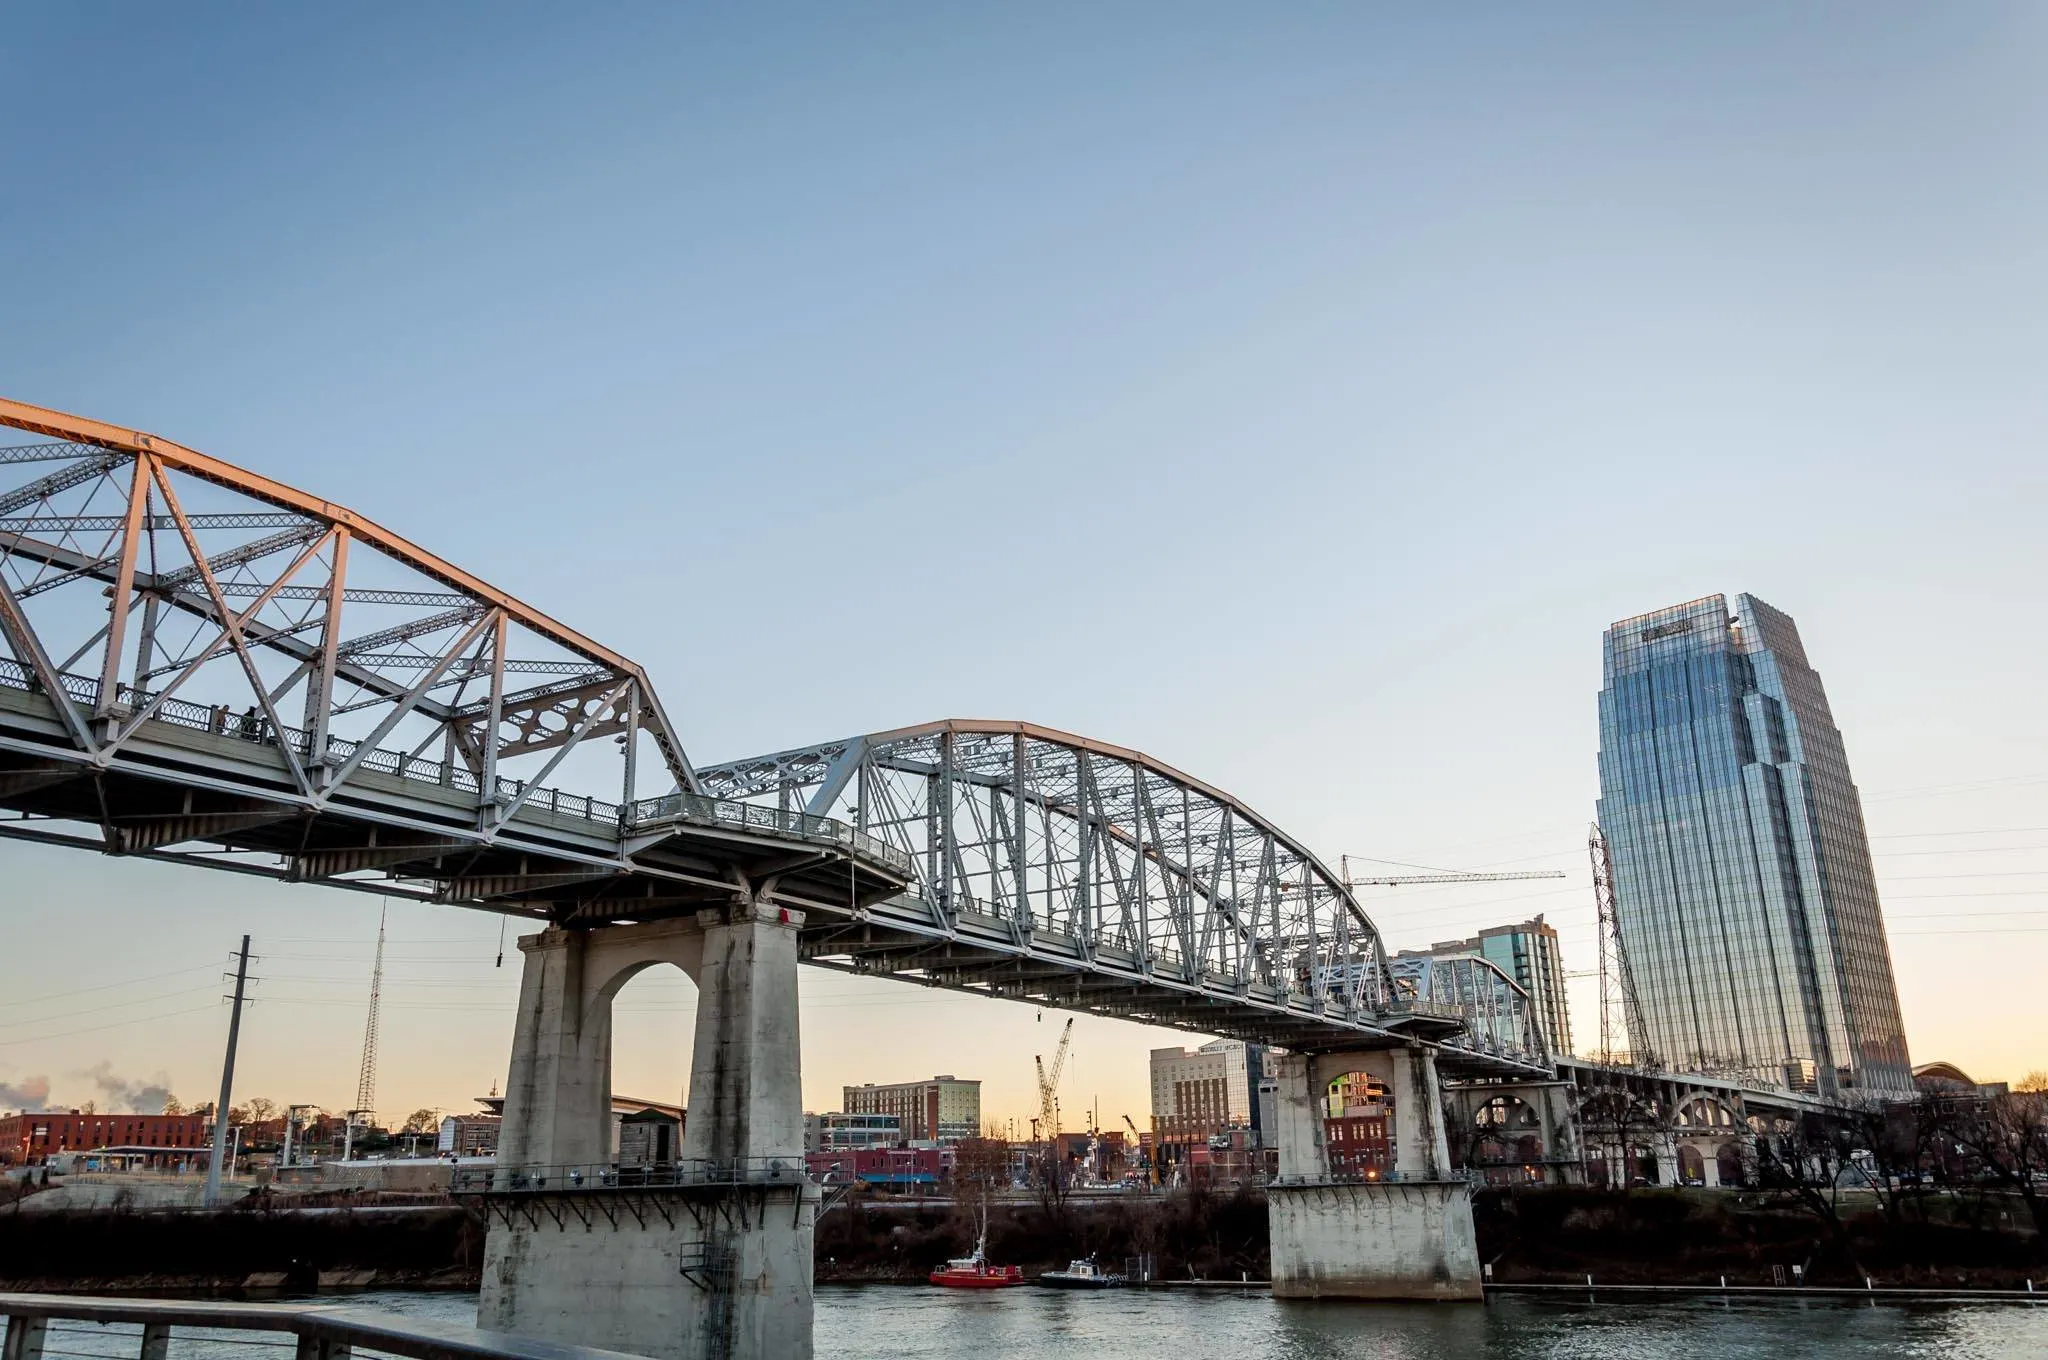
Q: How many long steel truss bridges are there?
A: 1